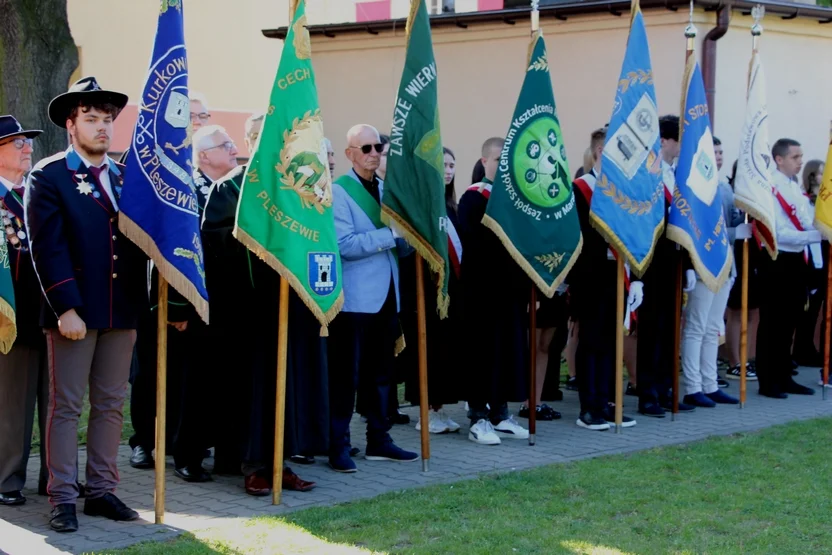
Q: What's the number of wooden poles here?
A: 8